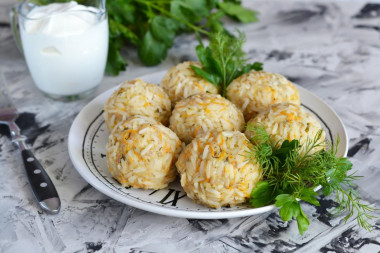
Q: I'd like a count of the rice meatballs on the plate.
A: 7